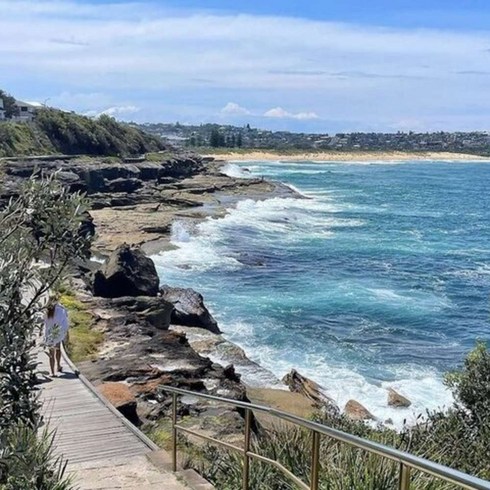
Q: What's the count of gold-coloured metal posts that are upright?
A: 4